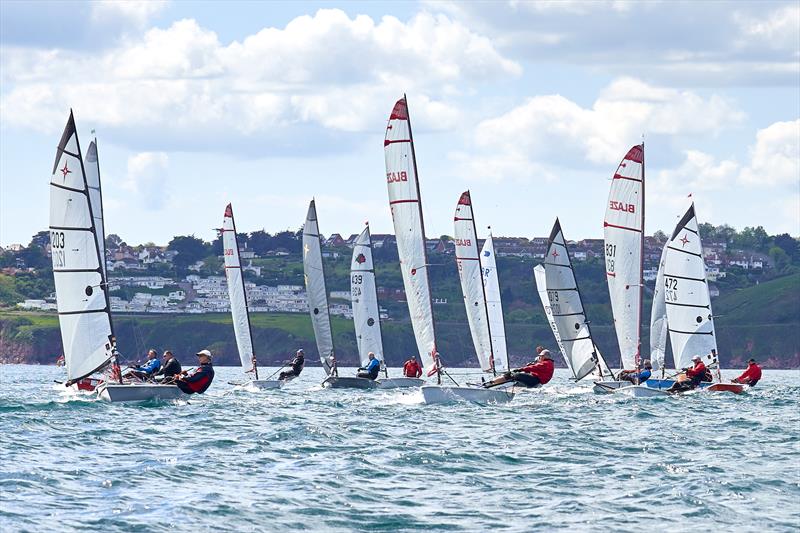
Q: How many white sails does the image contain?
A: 13